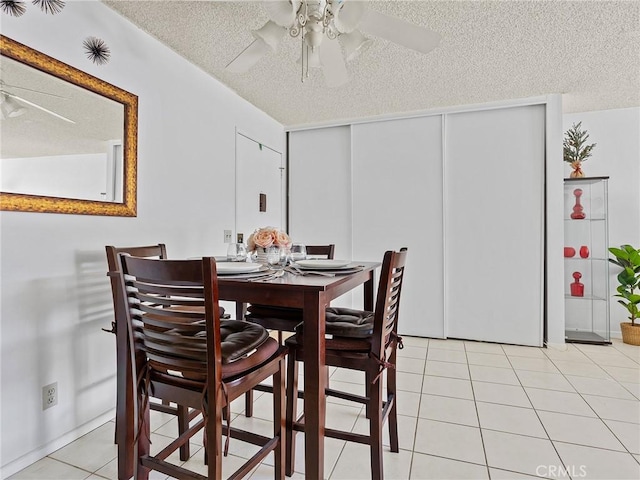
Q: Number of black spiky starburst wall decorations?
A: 3